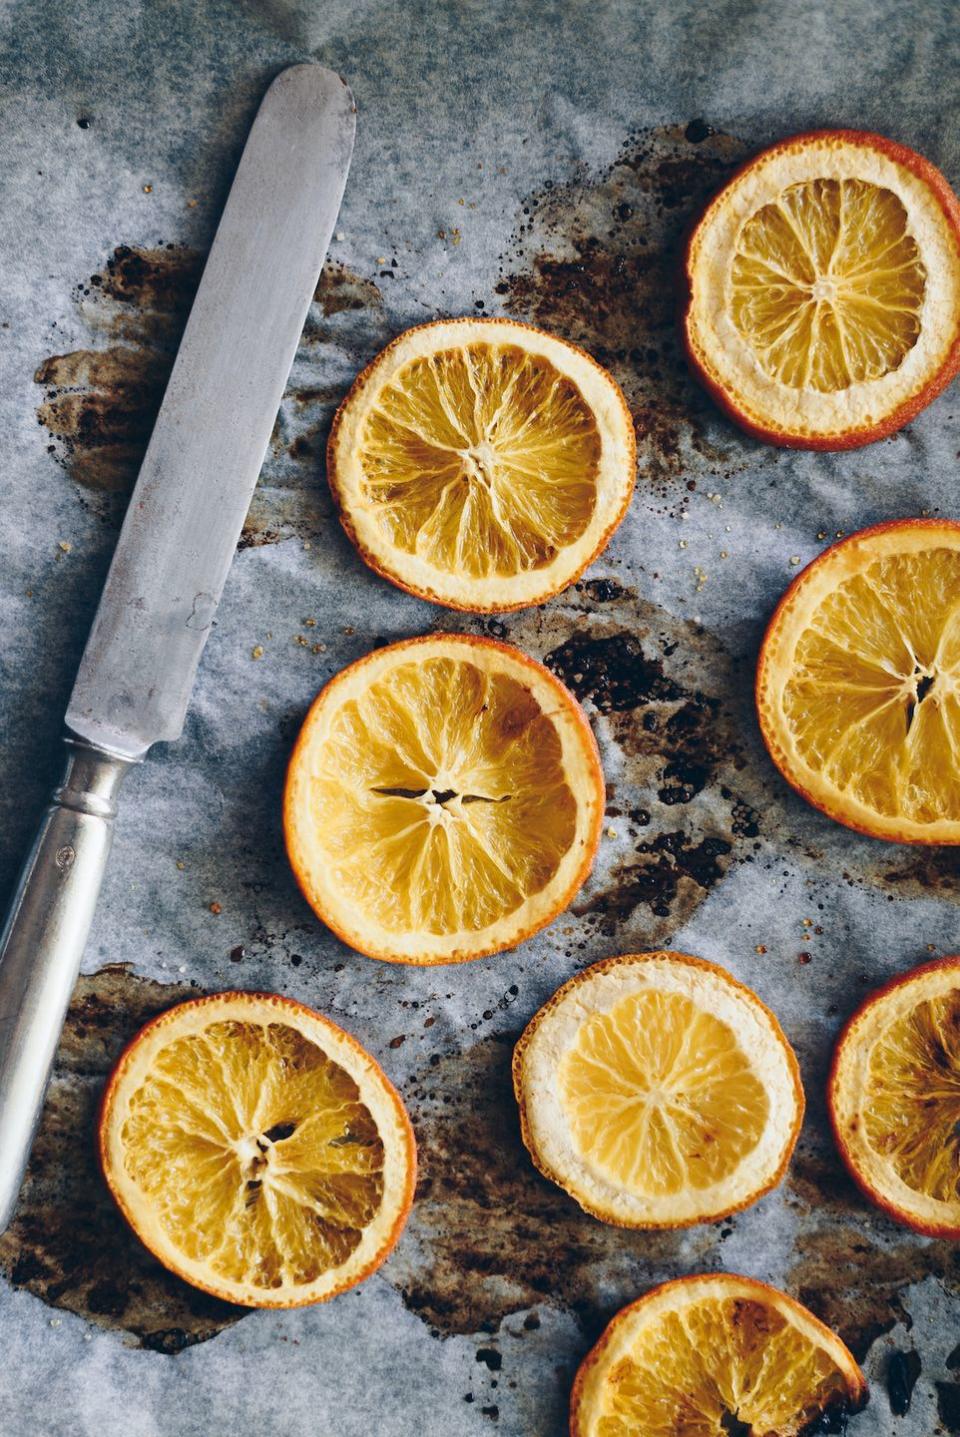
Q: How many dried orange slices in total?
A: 8